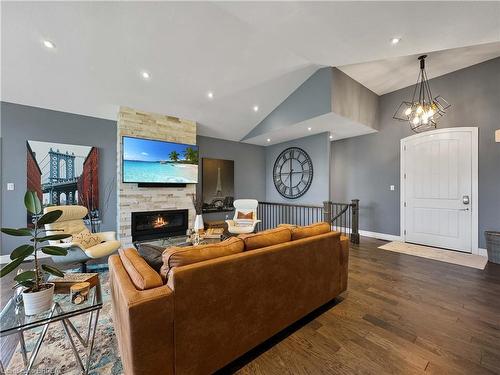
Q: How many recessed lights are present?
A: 8